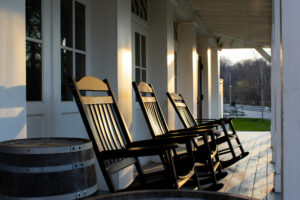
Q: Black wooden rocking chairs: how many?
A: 3